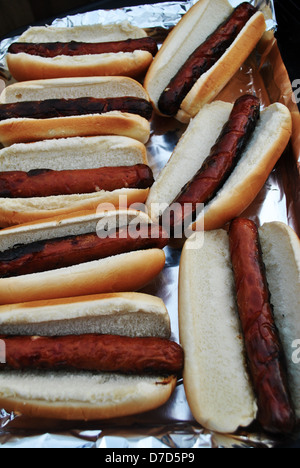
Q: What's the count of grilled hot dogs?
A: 8